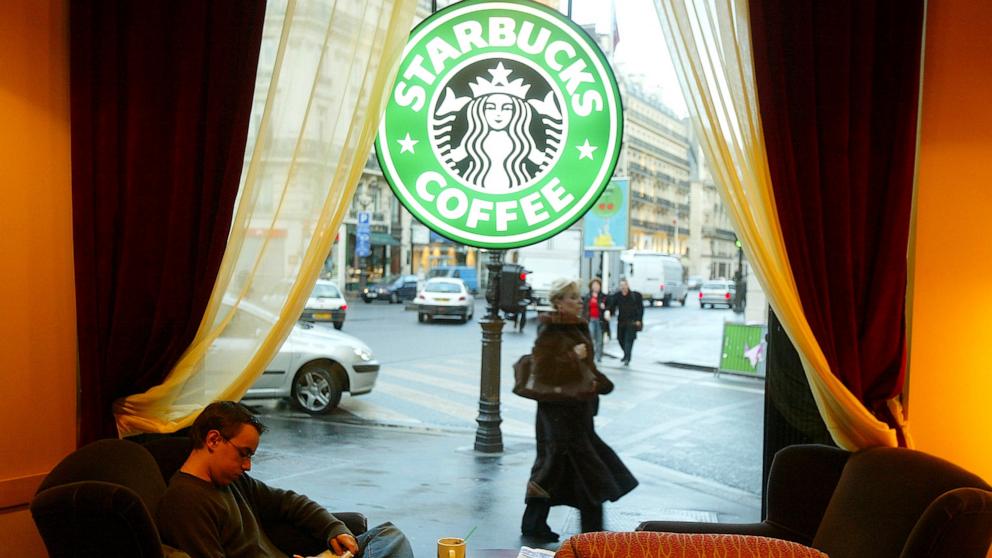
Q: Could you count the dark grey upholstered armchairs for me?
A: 2